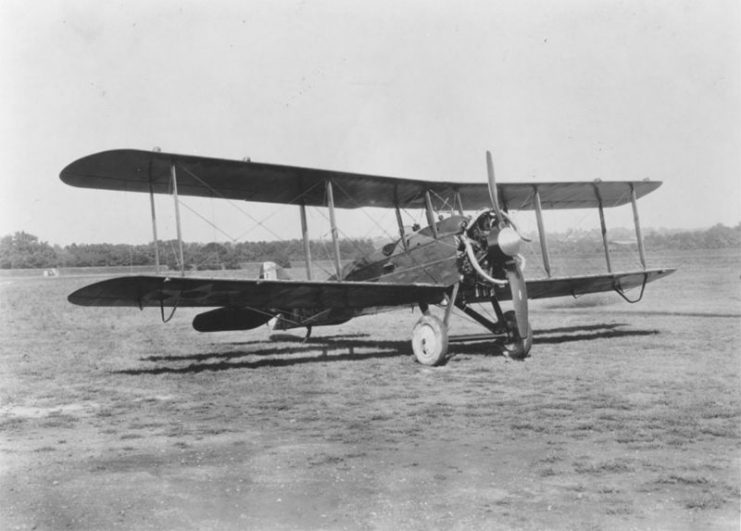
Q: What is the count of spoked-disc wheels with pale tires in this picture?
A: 2